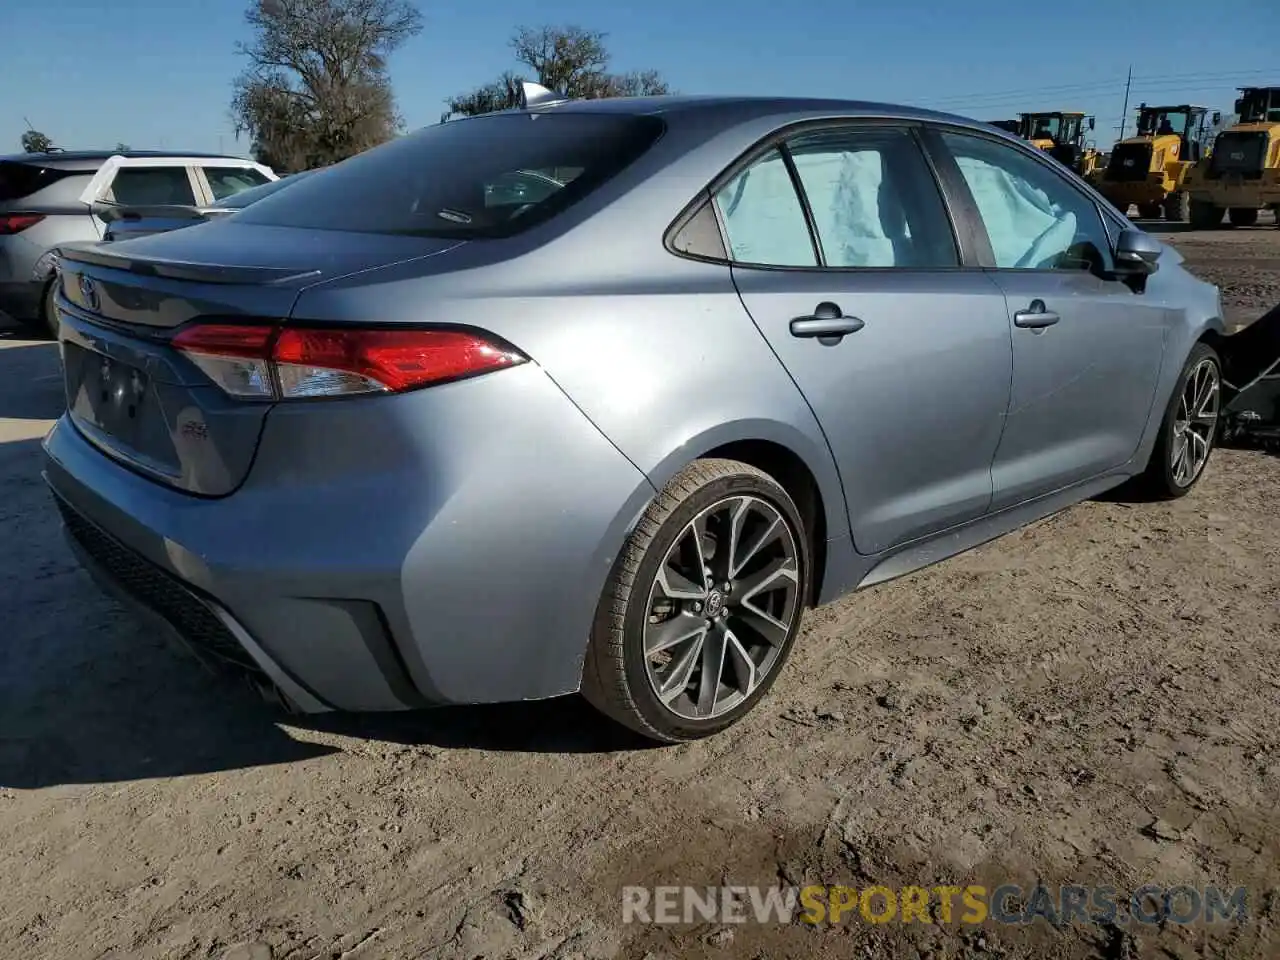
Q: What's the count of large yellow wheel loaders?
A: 3